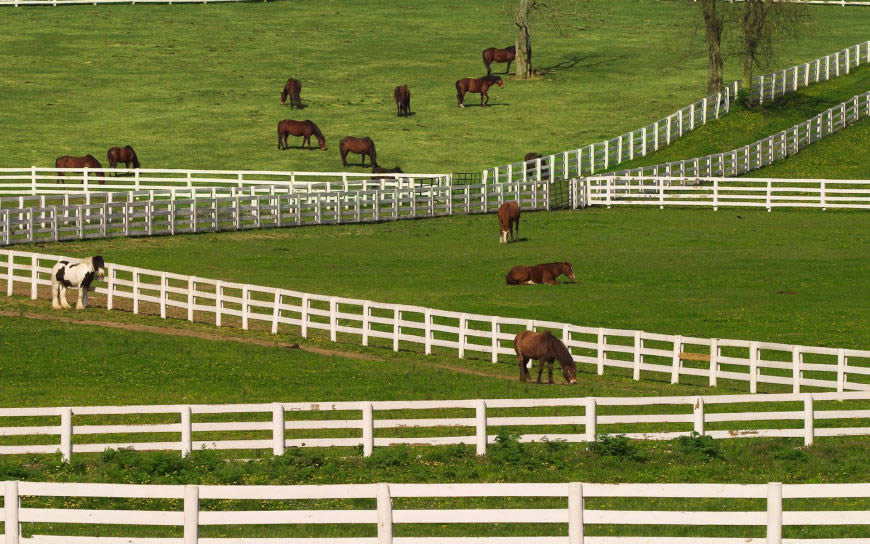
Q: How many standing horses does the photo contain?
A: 13